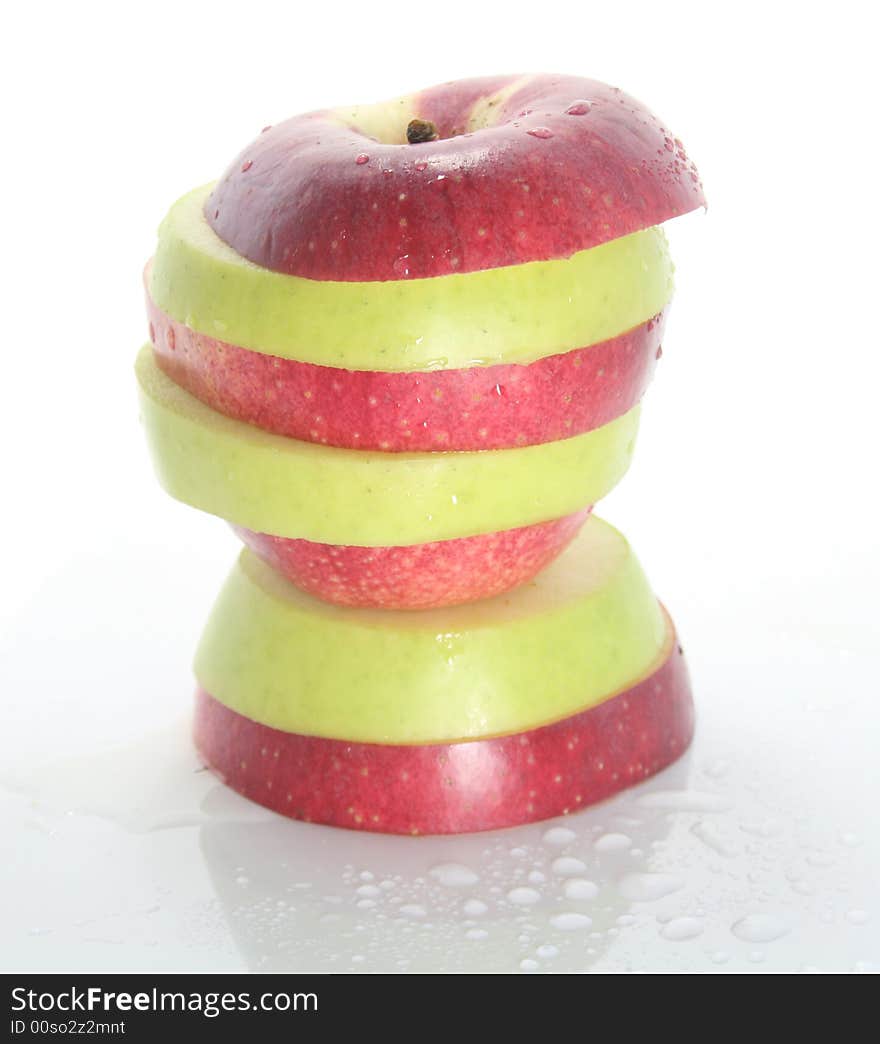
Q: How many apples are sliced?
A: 2